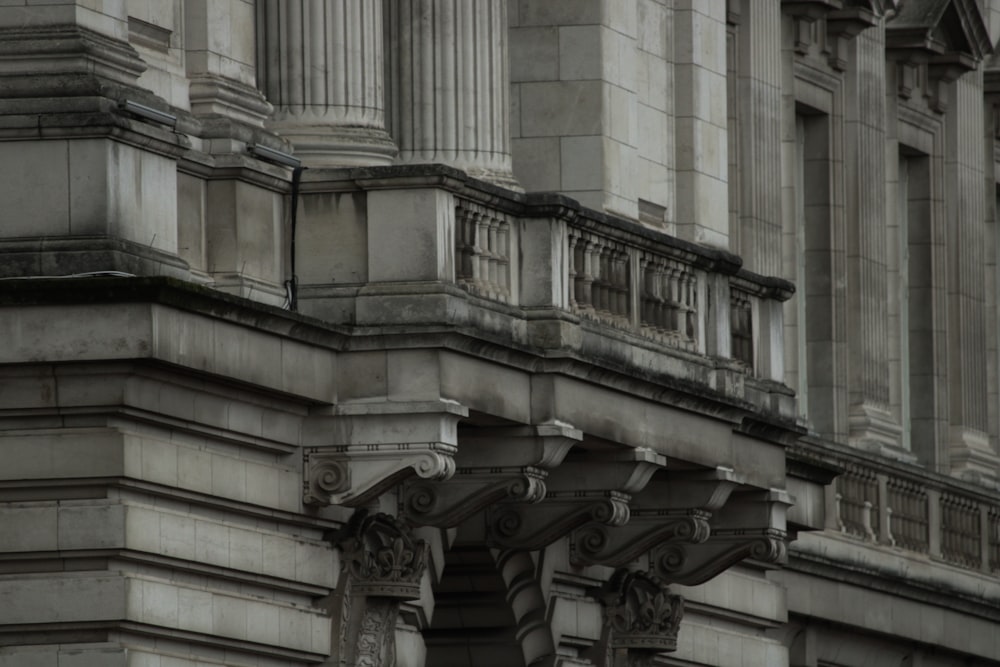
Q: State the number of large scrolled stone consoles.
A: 5